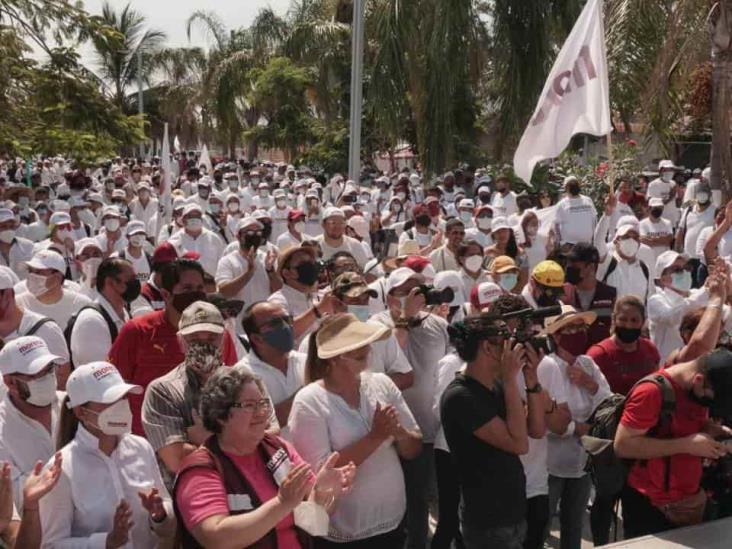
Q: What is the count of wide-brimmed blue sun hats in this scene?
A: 0